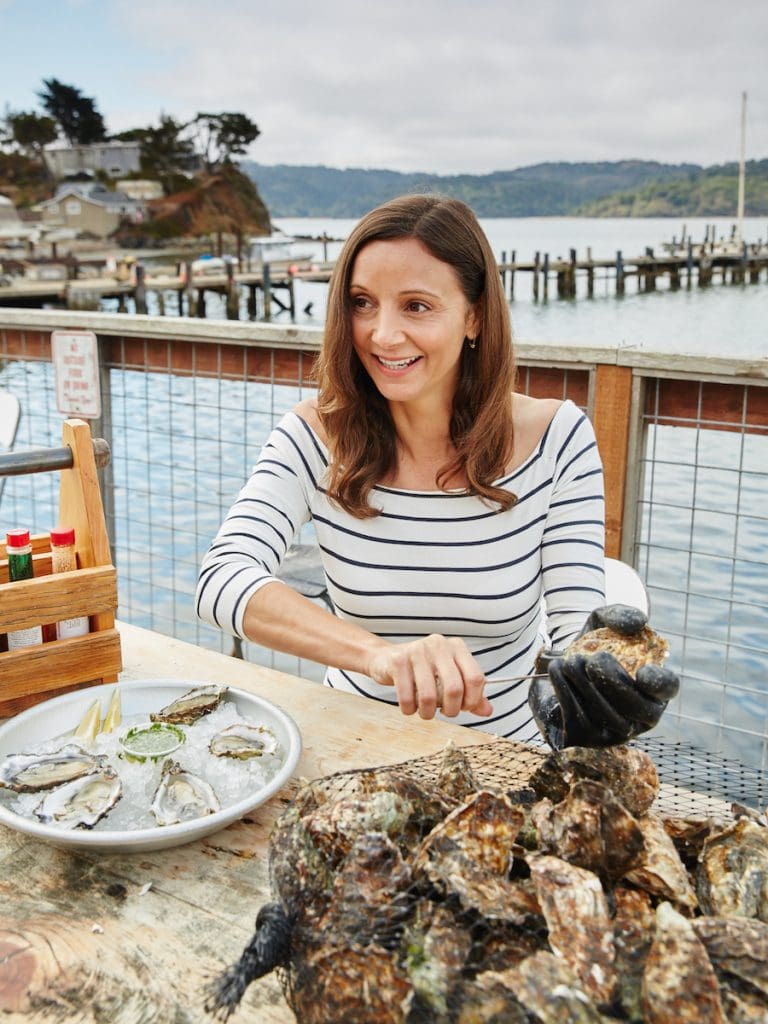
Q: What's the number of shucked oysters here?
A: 5